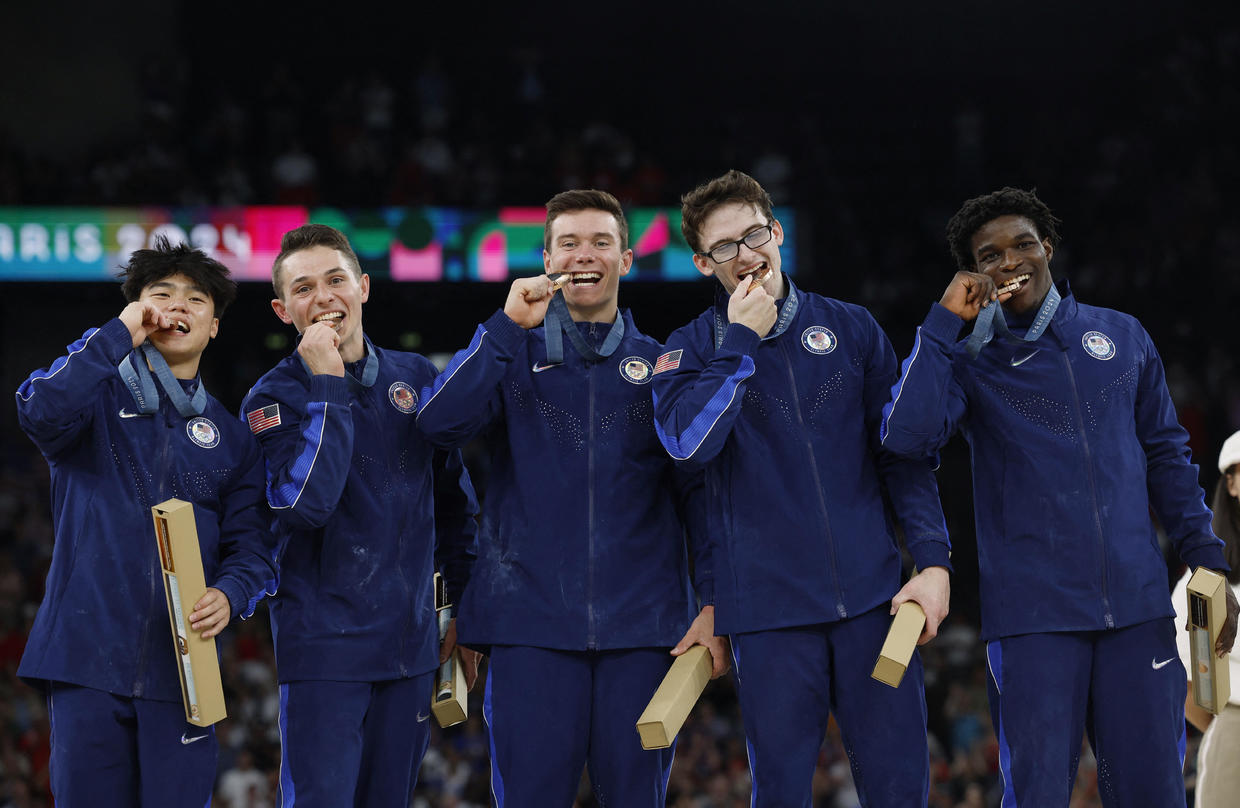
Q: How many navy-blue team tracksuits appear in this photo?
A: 5